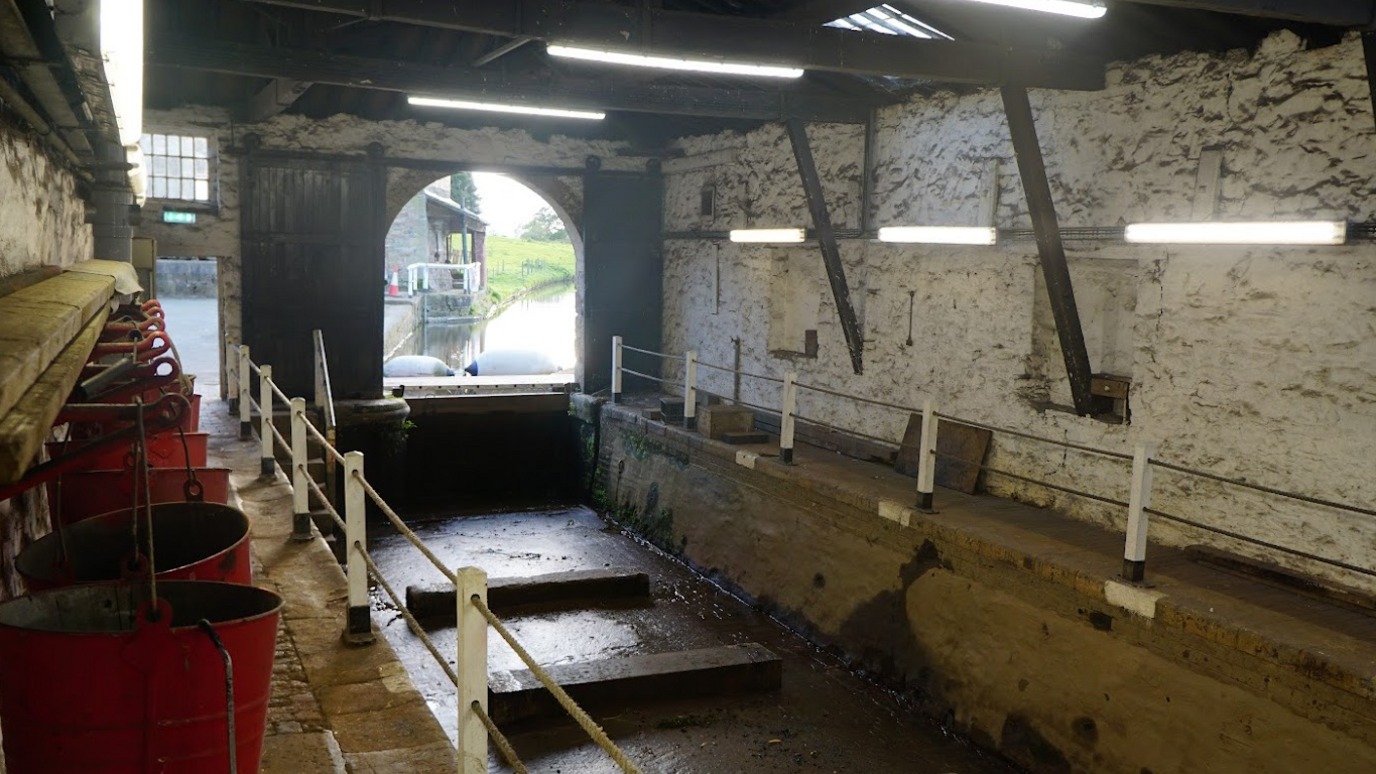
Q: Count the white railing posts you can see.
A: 11